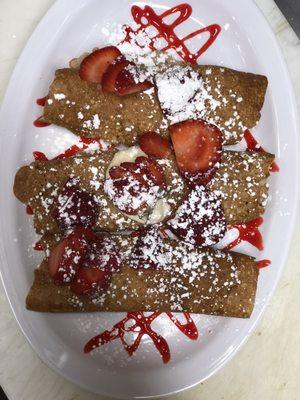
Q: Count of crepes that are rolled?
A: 3